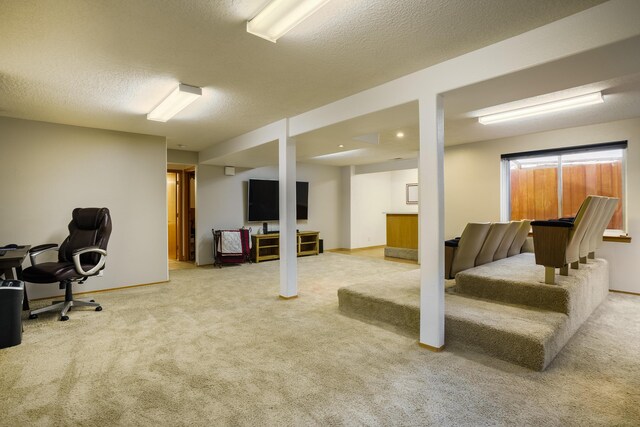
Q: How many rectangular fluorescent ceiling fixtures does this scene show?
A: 3